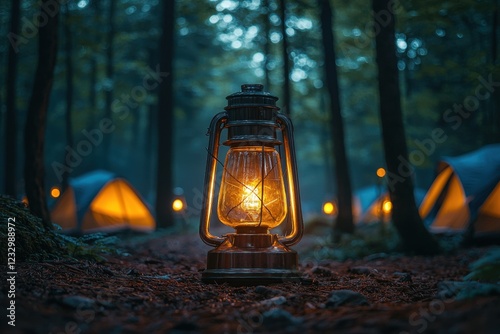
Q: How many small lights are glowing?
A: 5